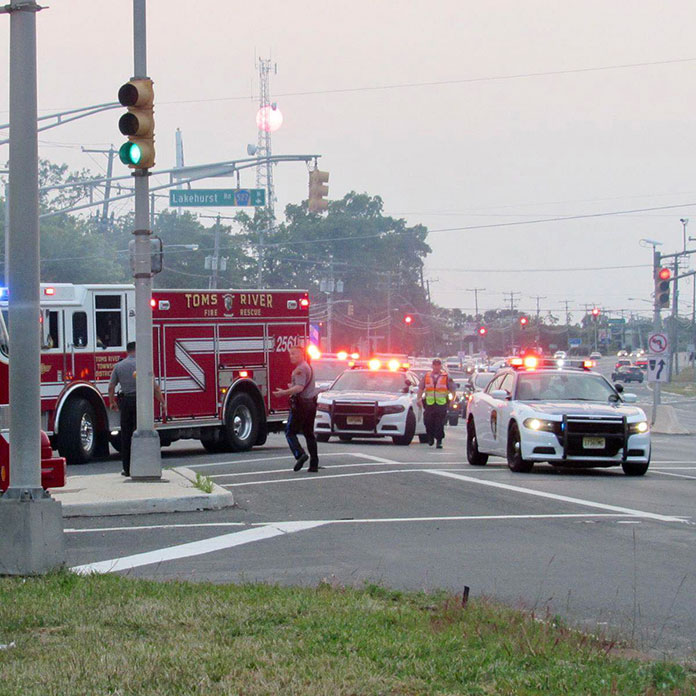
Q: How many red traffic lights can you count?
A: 5